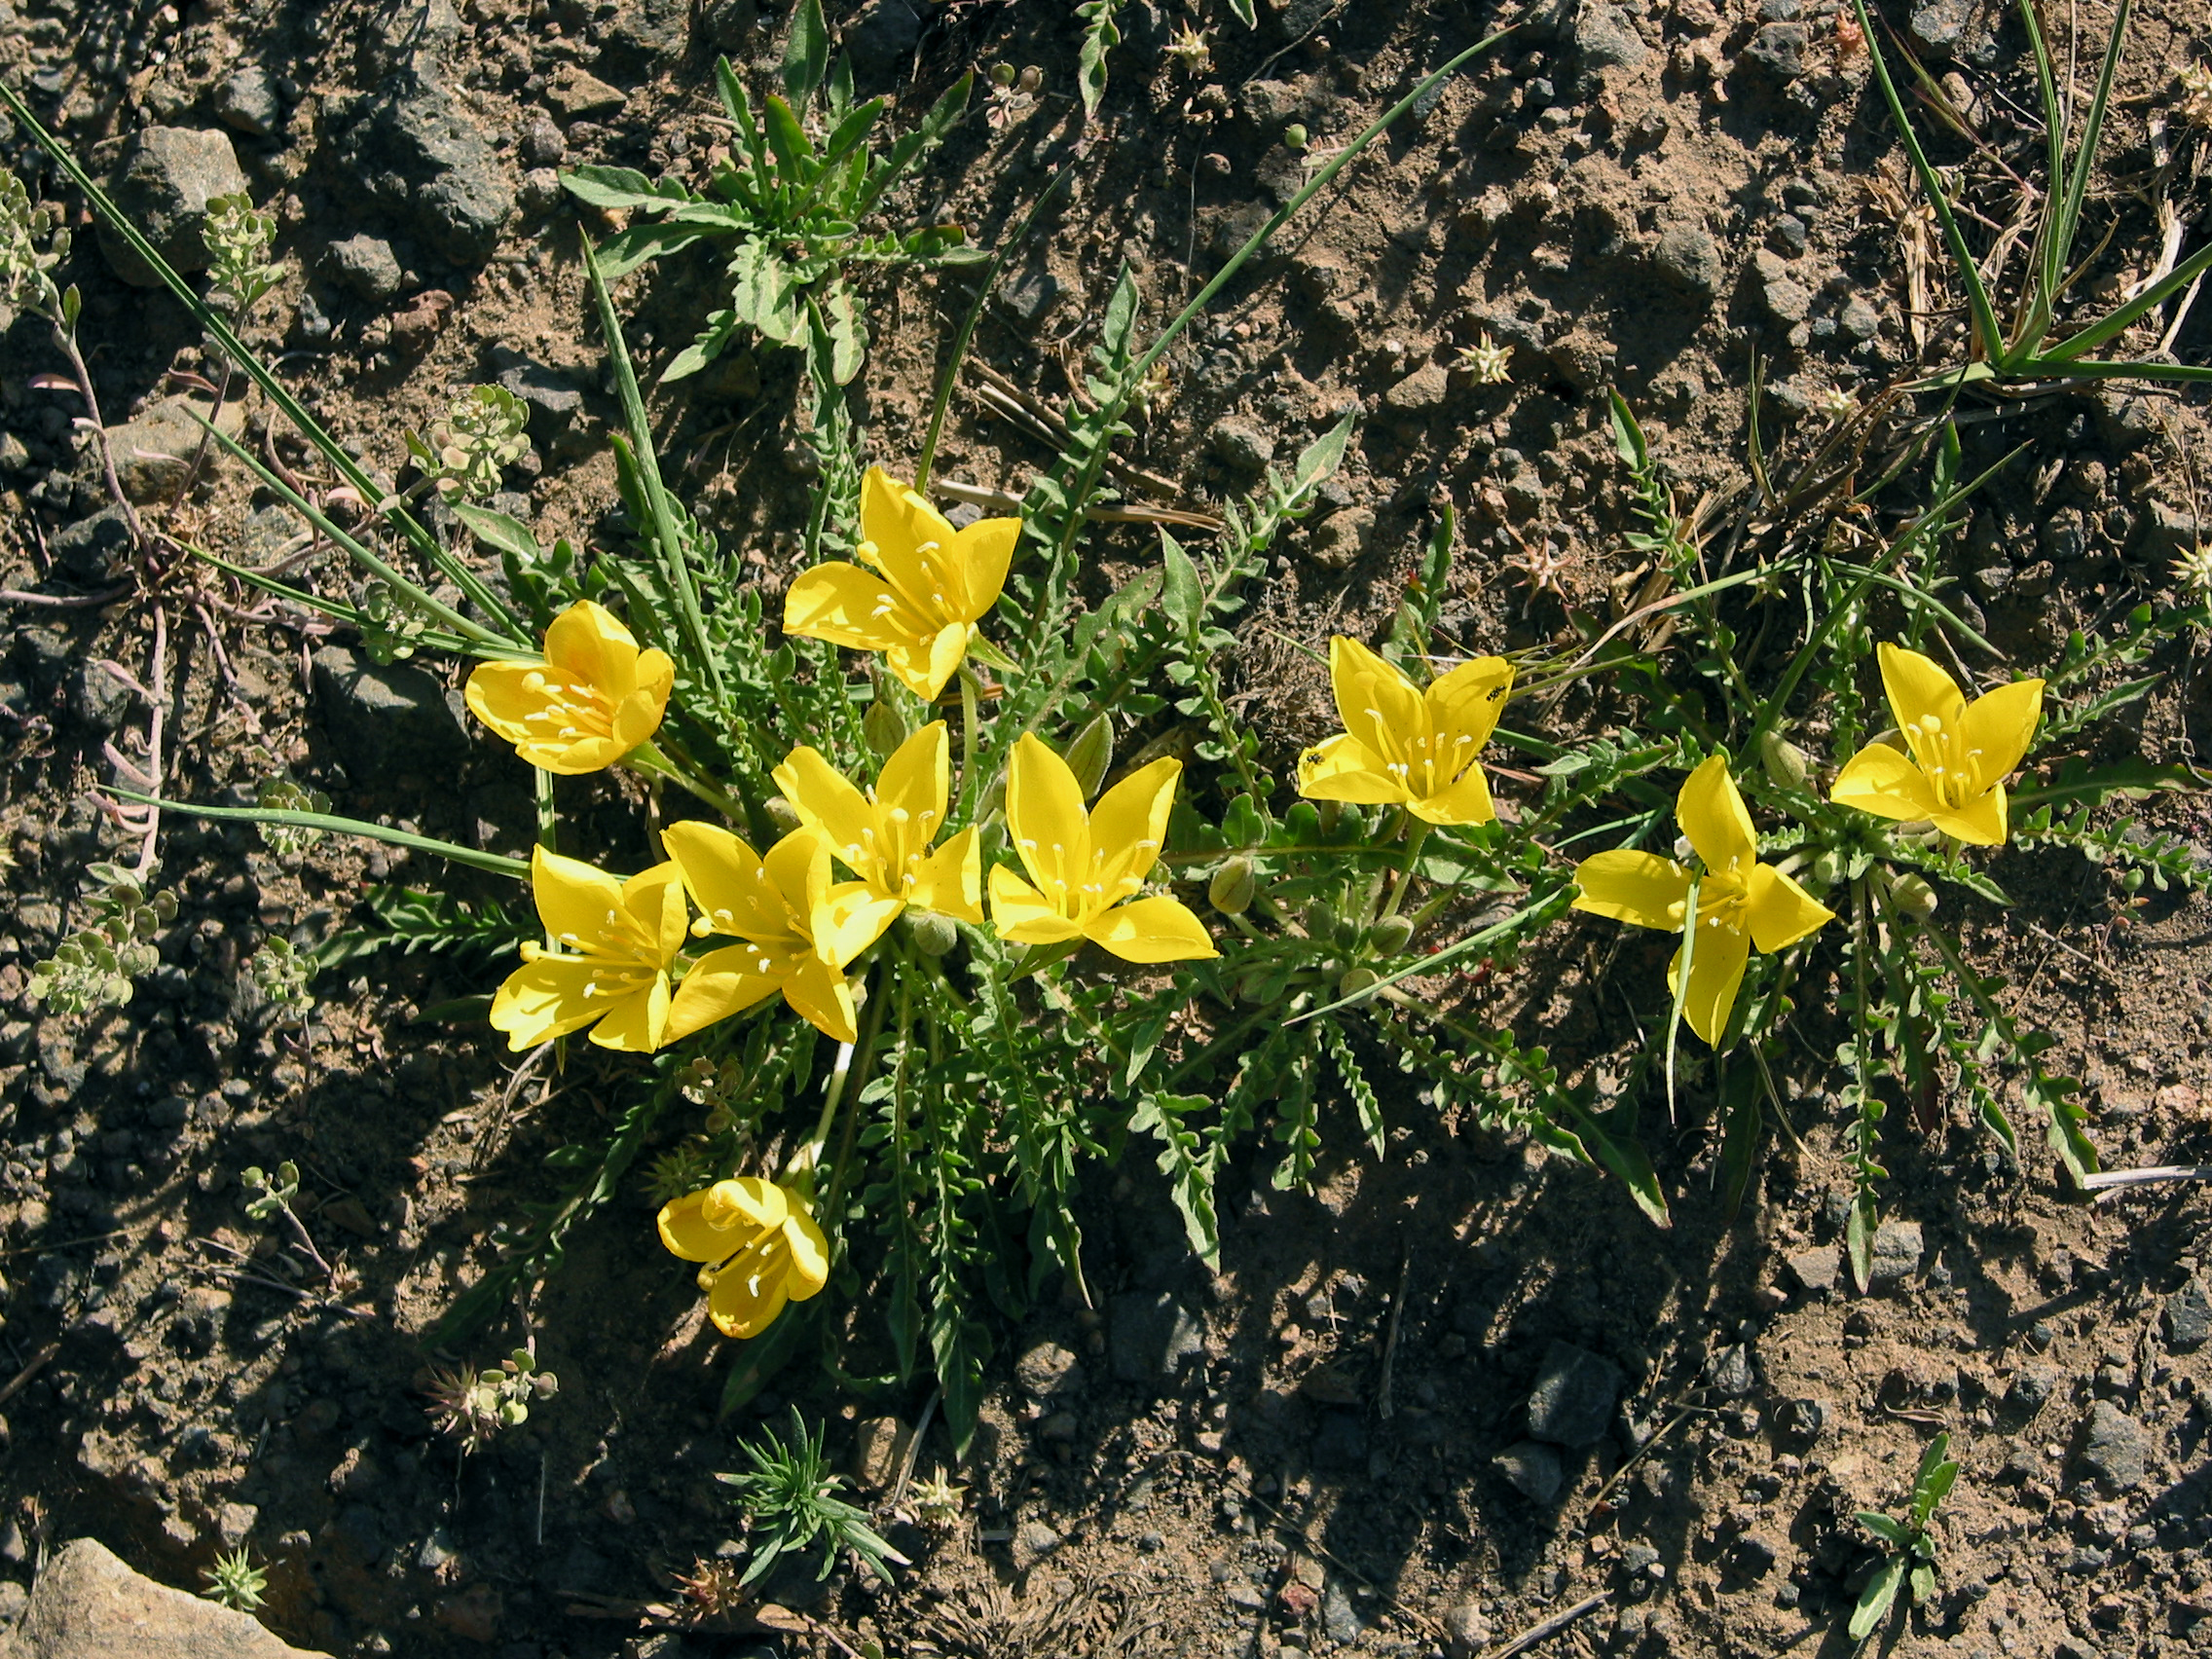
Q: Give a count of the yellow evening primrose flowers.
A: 10